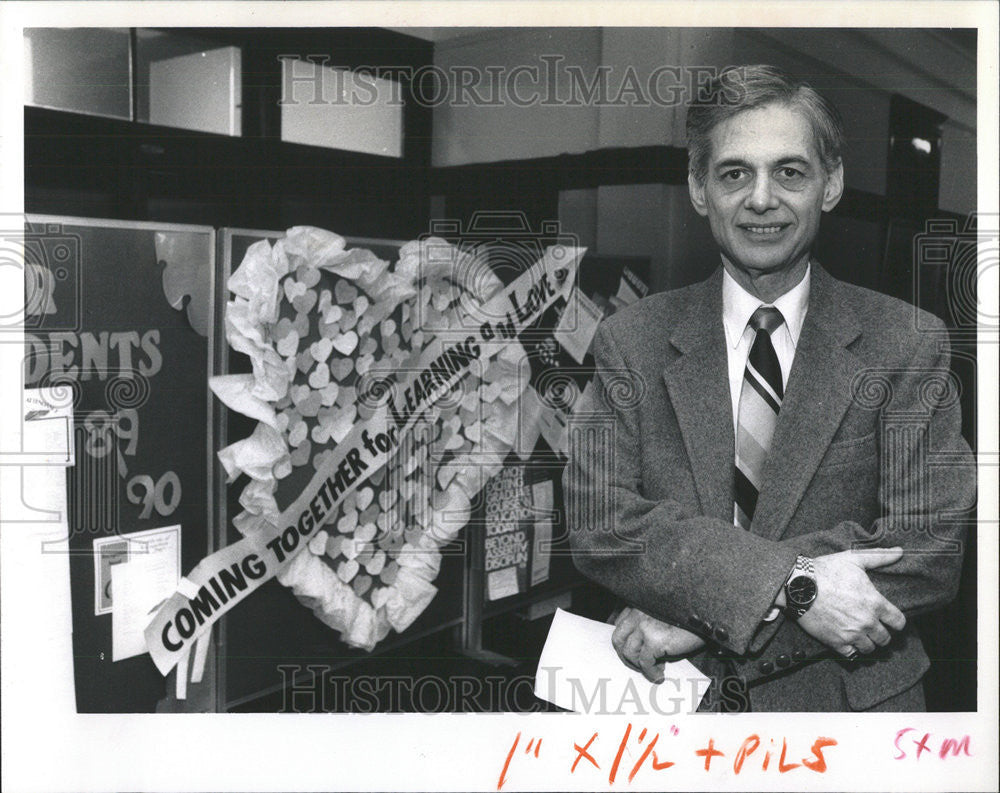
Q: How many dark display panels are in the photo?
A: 3